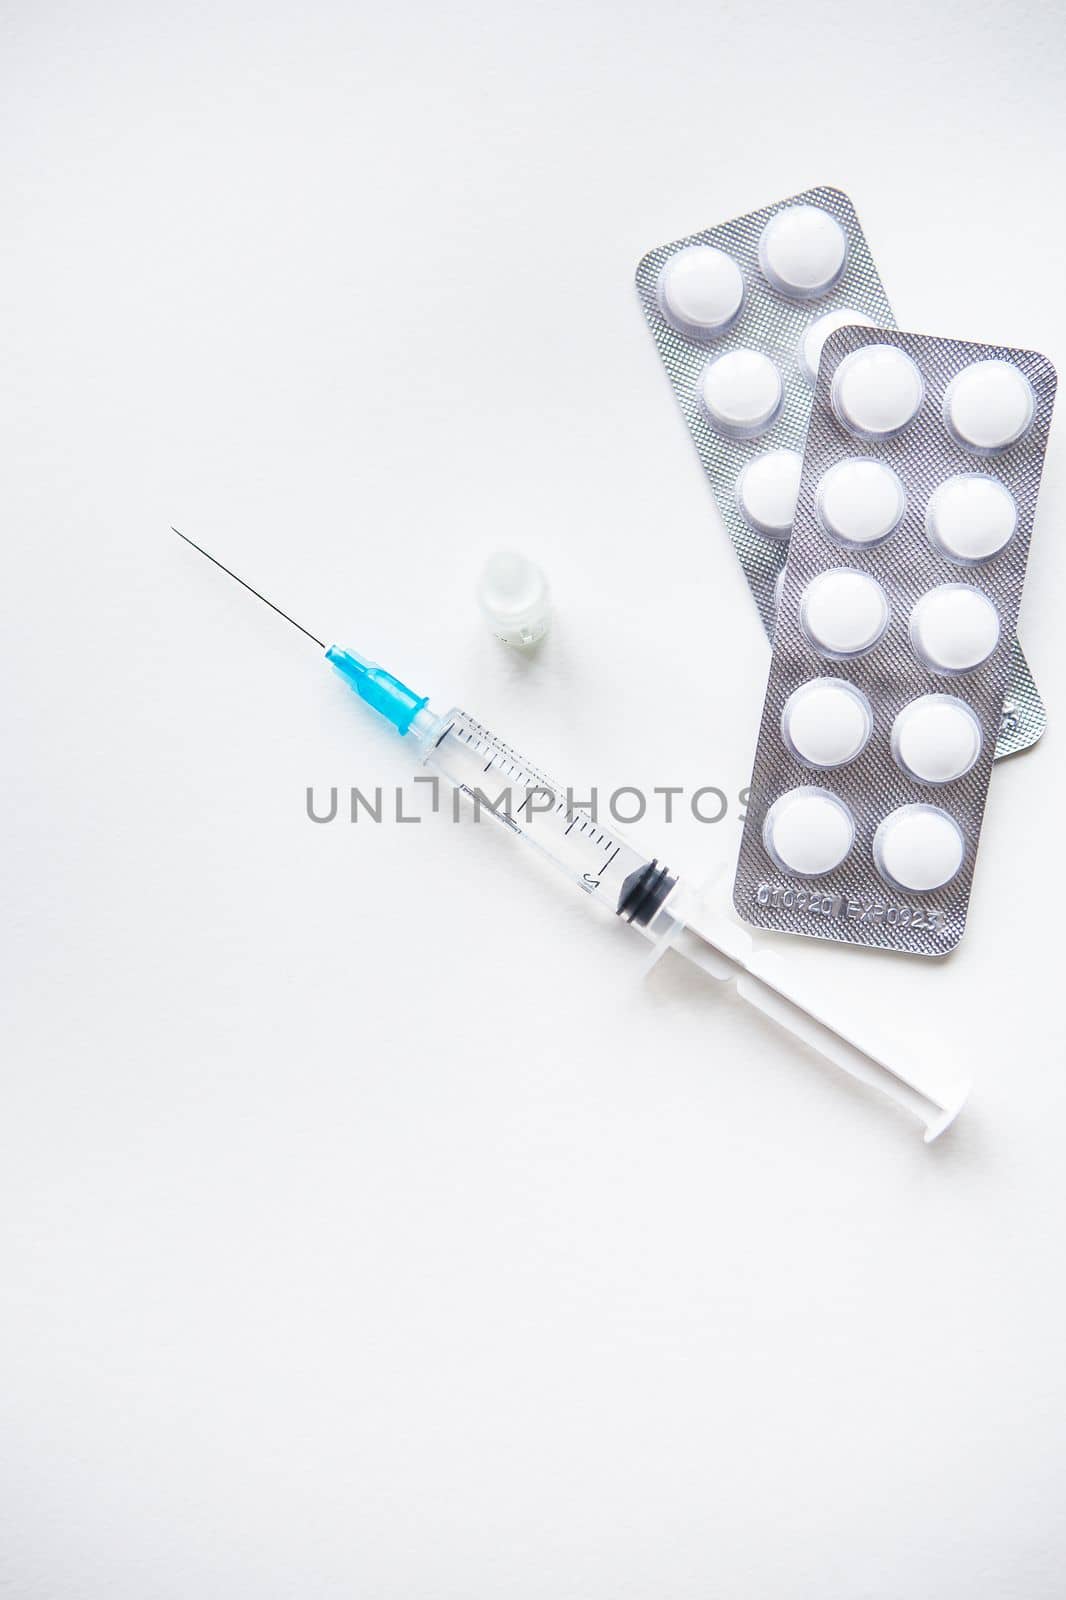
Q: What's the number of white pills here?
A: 15